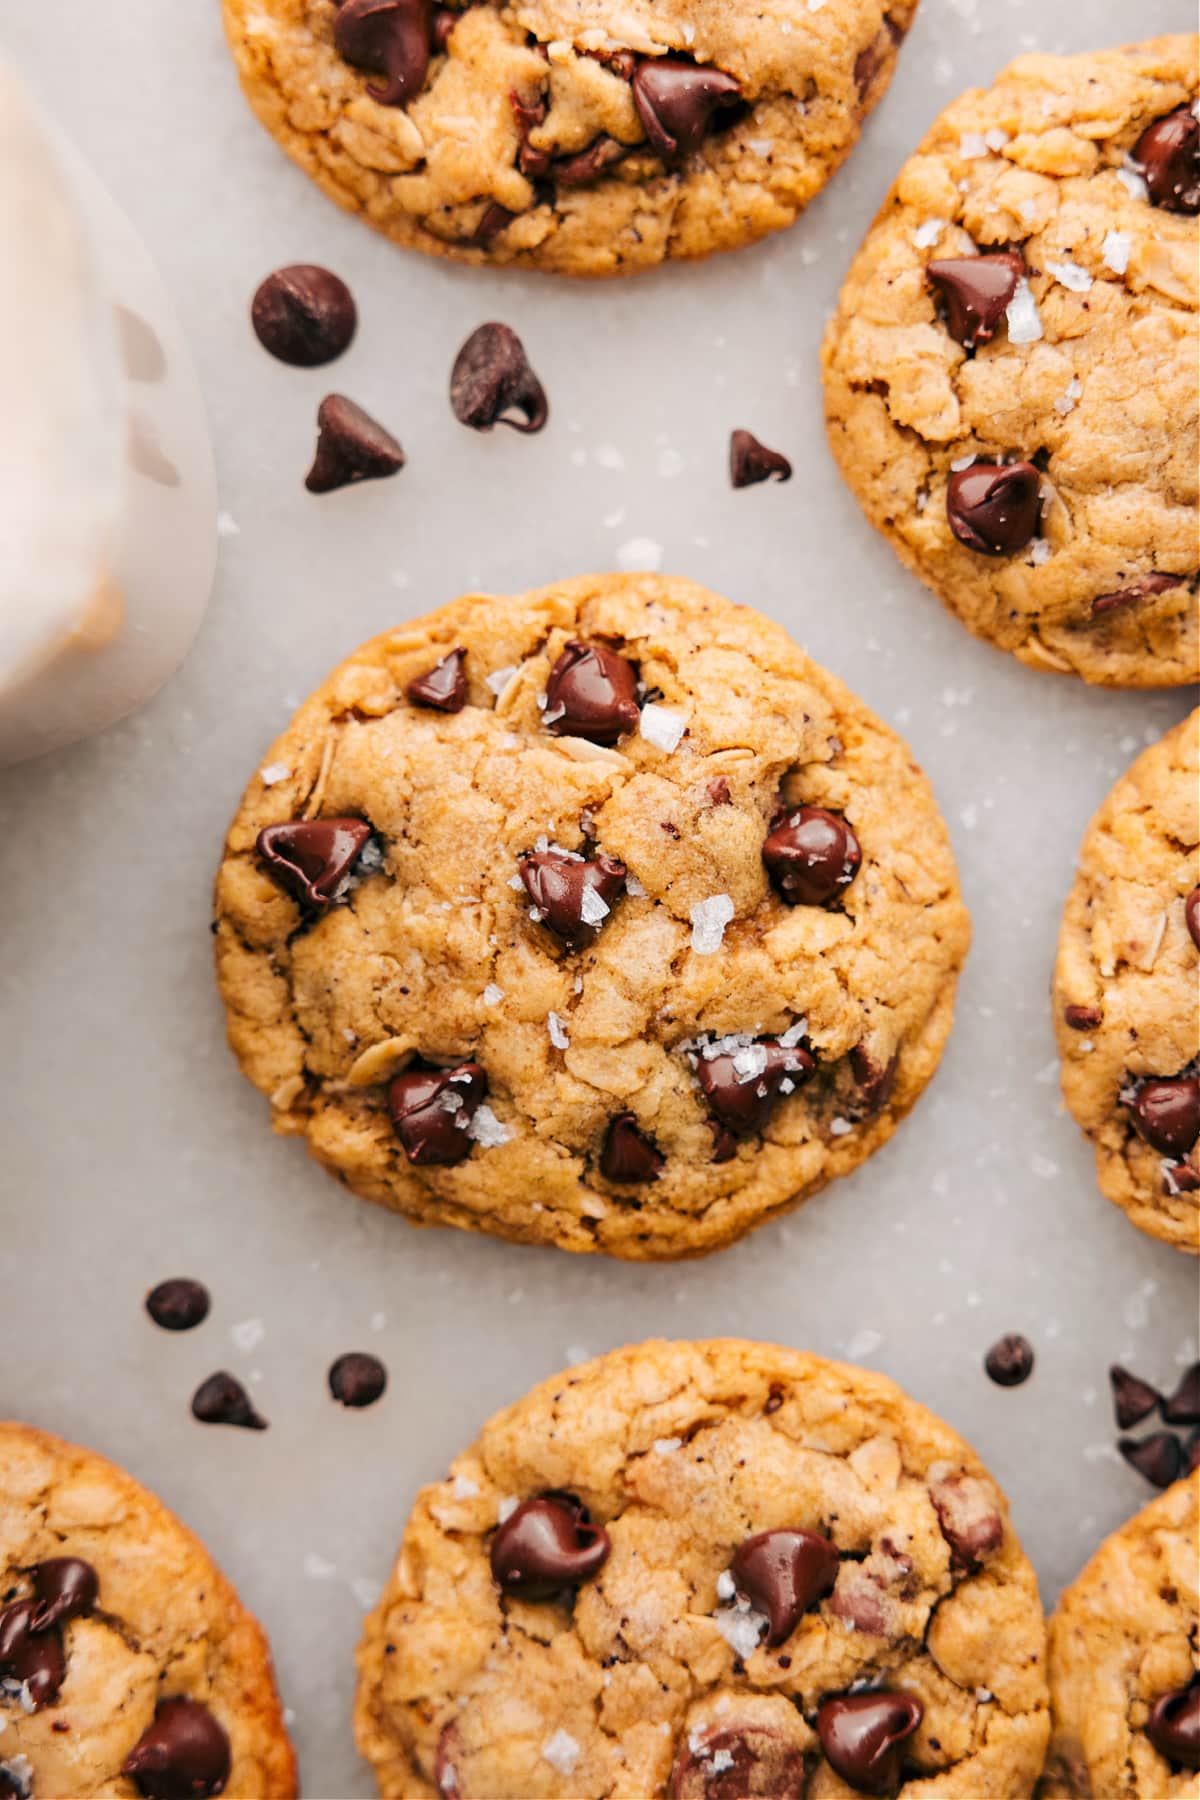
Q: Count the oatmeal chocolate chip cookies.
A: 7